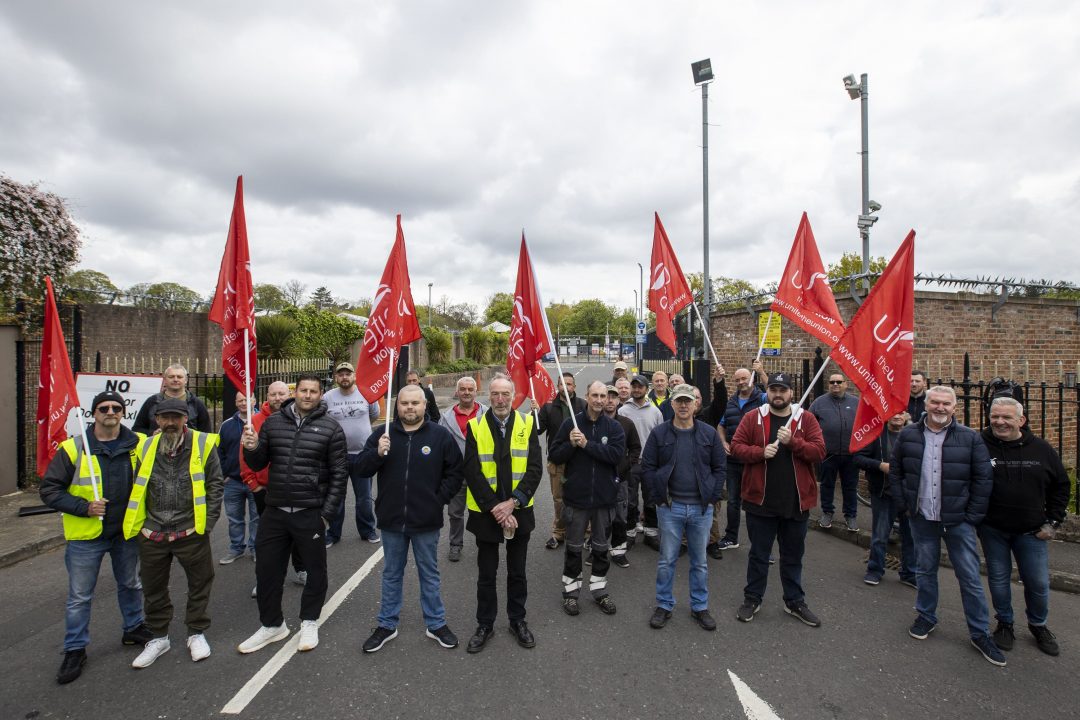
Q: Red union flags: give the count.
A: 8